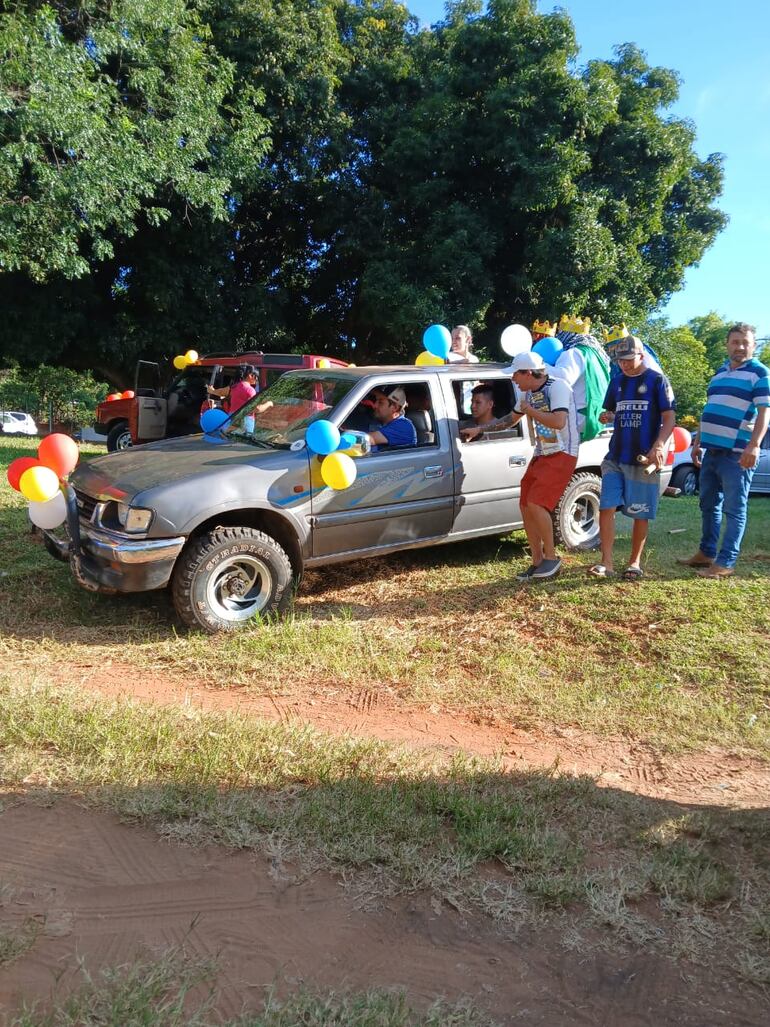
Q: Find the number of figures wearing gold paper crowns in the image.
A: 3